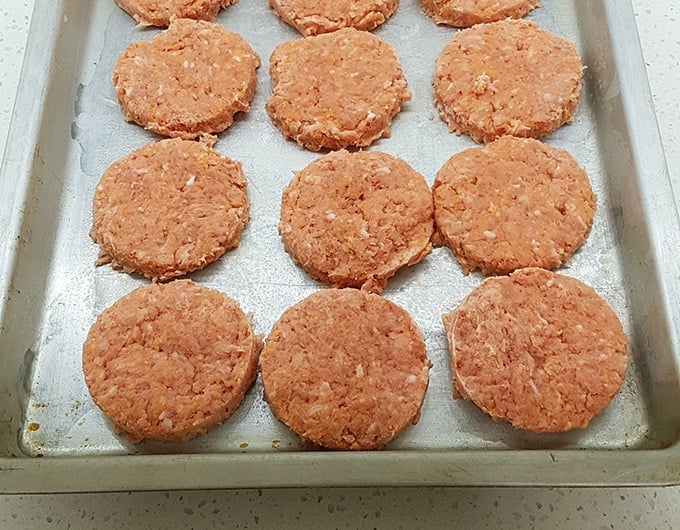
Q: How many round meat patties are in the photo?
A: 12